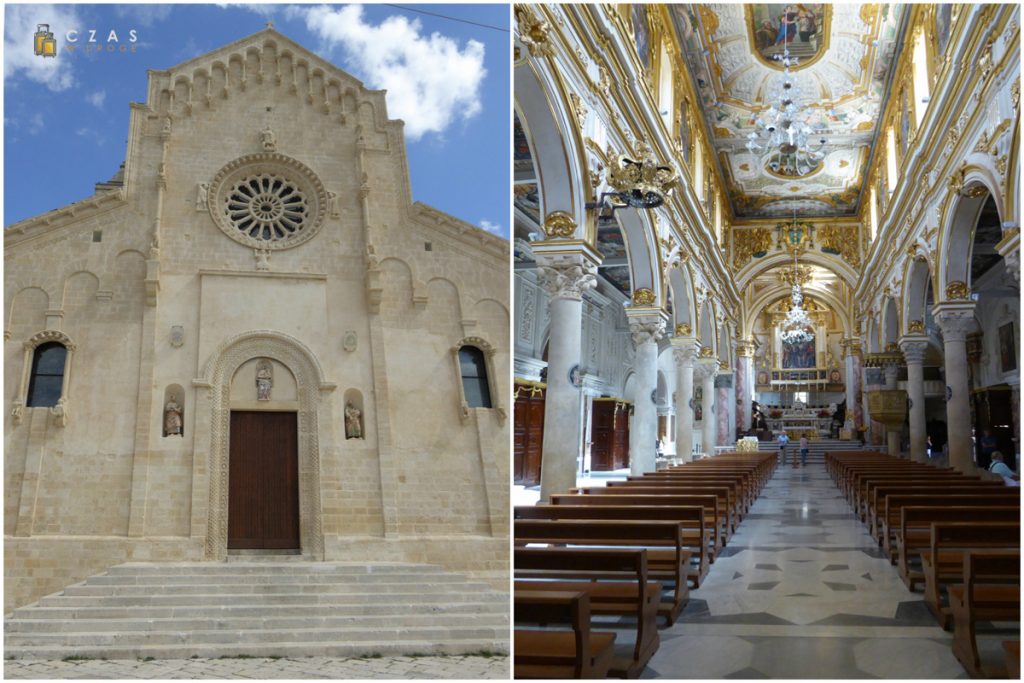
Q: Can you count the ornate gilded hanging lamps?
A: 1